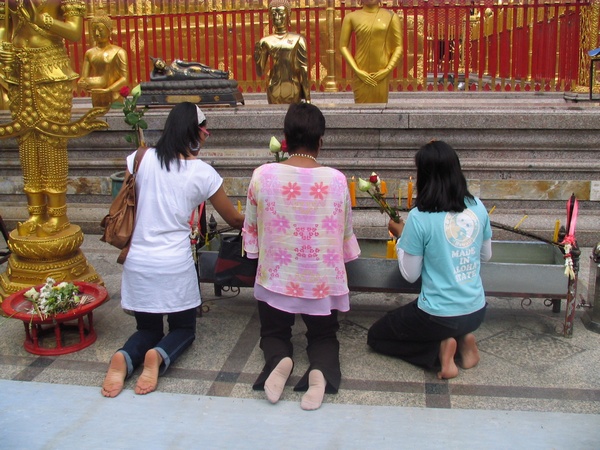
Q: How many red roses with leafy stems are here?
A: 3